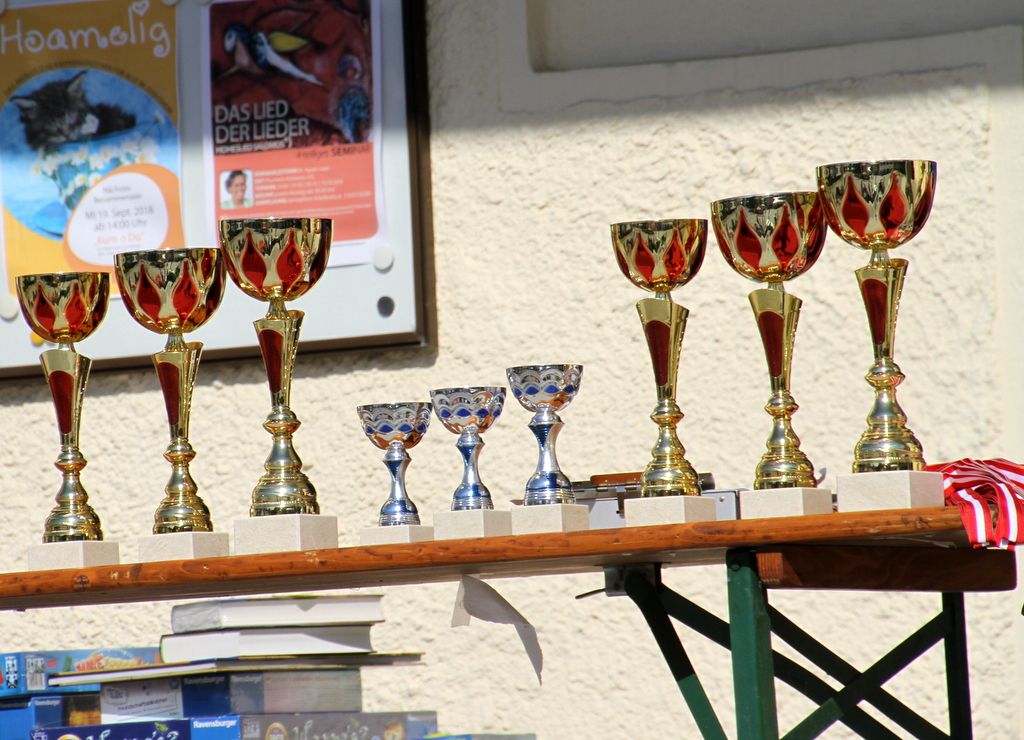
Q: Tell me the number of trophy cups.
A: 9